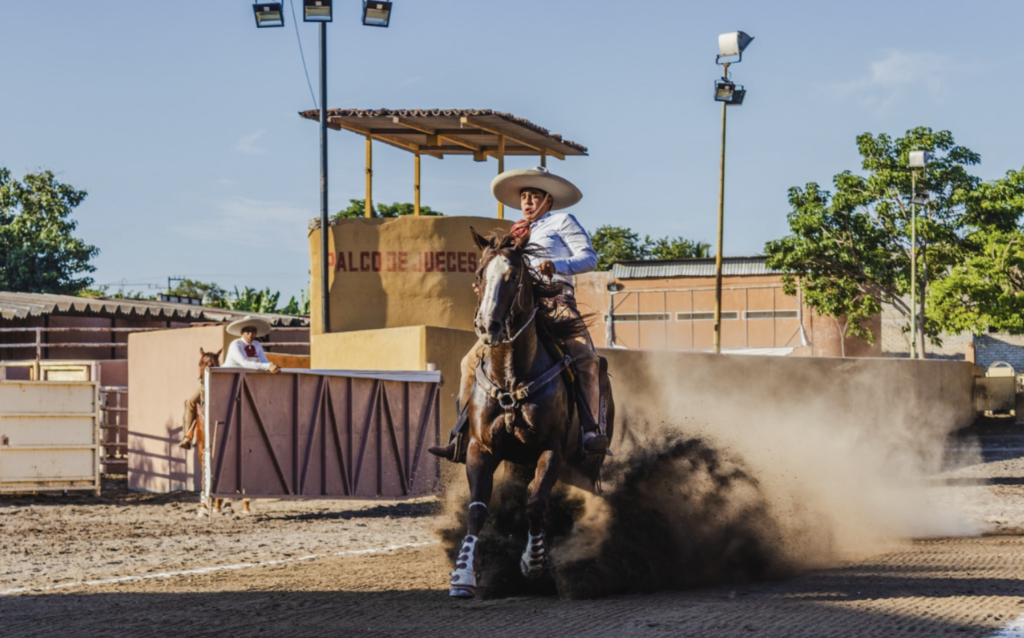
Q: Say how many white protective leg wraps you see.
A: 2